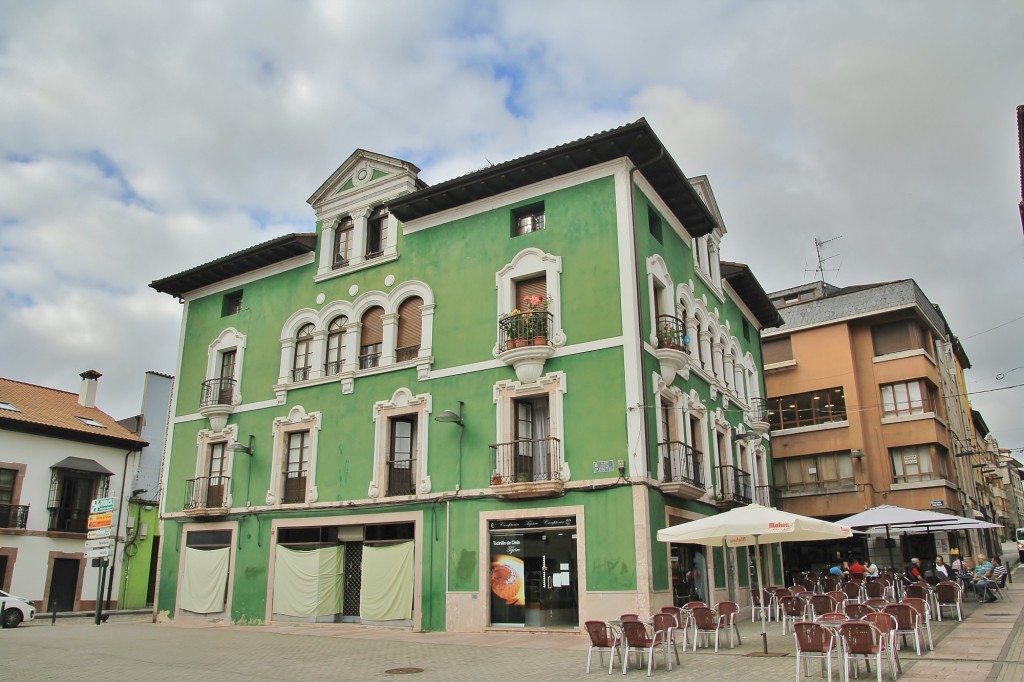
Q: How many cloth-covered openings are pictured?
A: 3